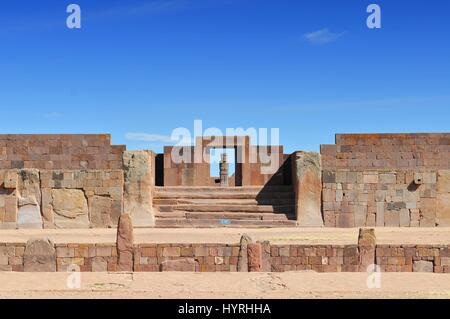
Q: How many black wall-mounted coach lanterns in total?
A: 0